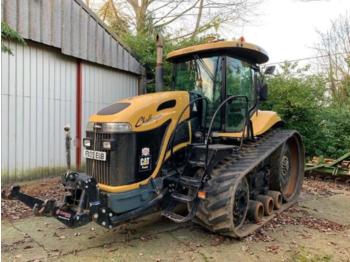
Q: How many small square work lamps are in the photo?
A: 2